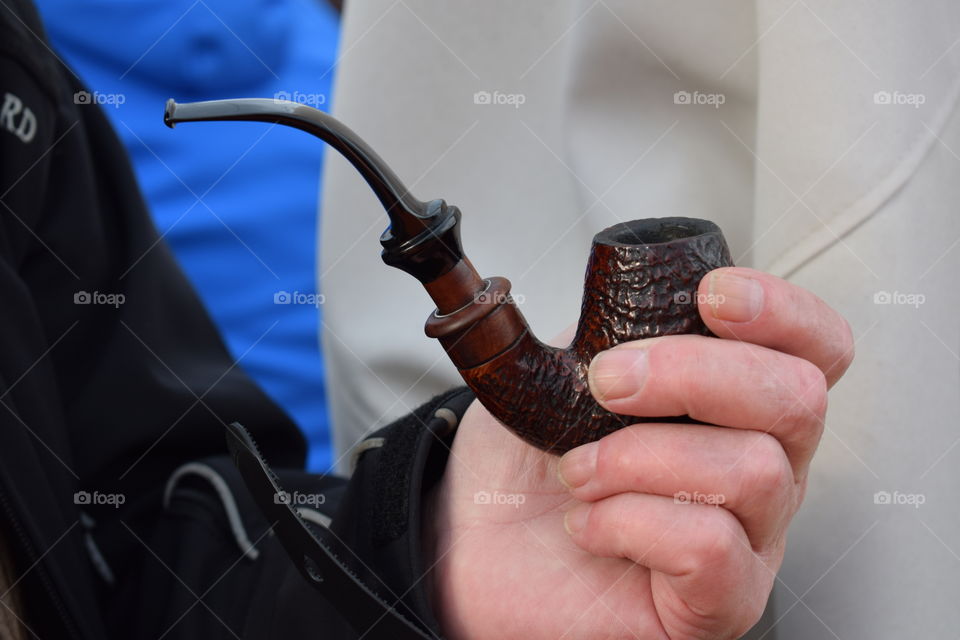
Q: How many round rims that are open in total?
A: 1